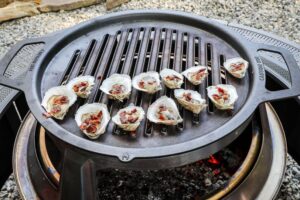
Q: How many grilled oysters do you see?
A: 12